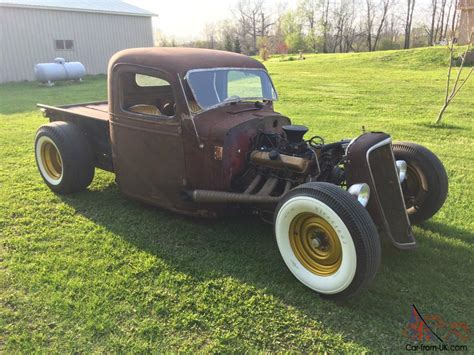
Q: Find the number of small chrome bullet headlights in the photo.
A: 2